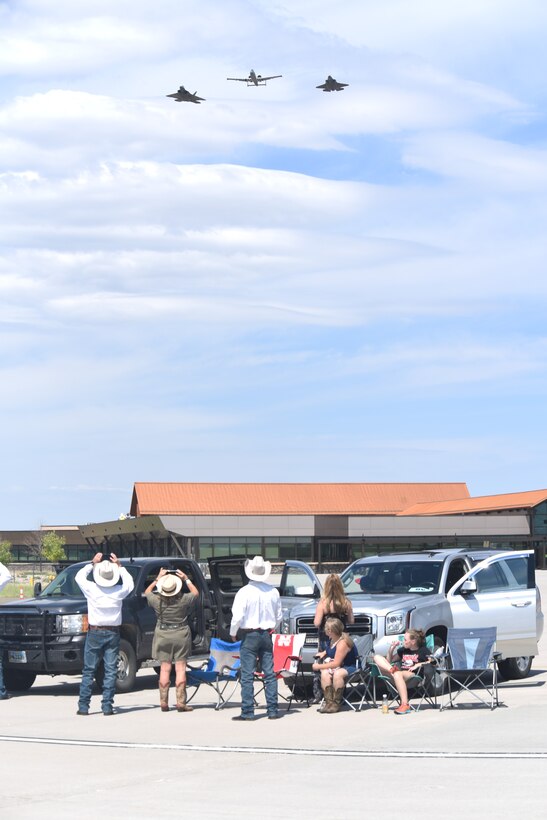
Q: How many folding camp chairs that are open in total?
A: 5